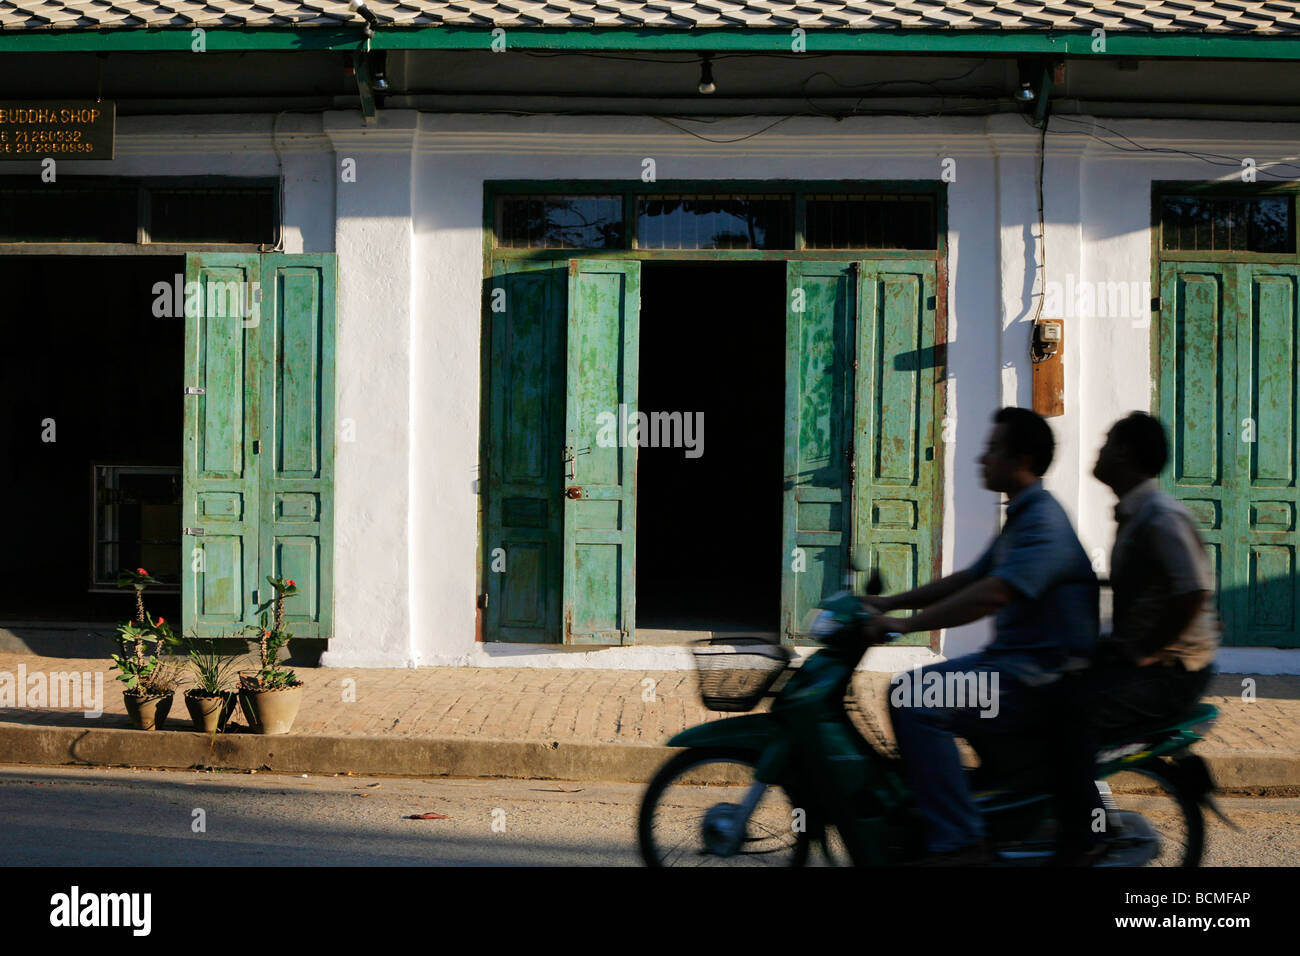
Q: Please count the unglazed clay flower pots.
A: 3